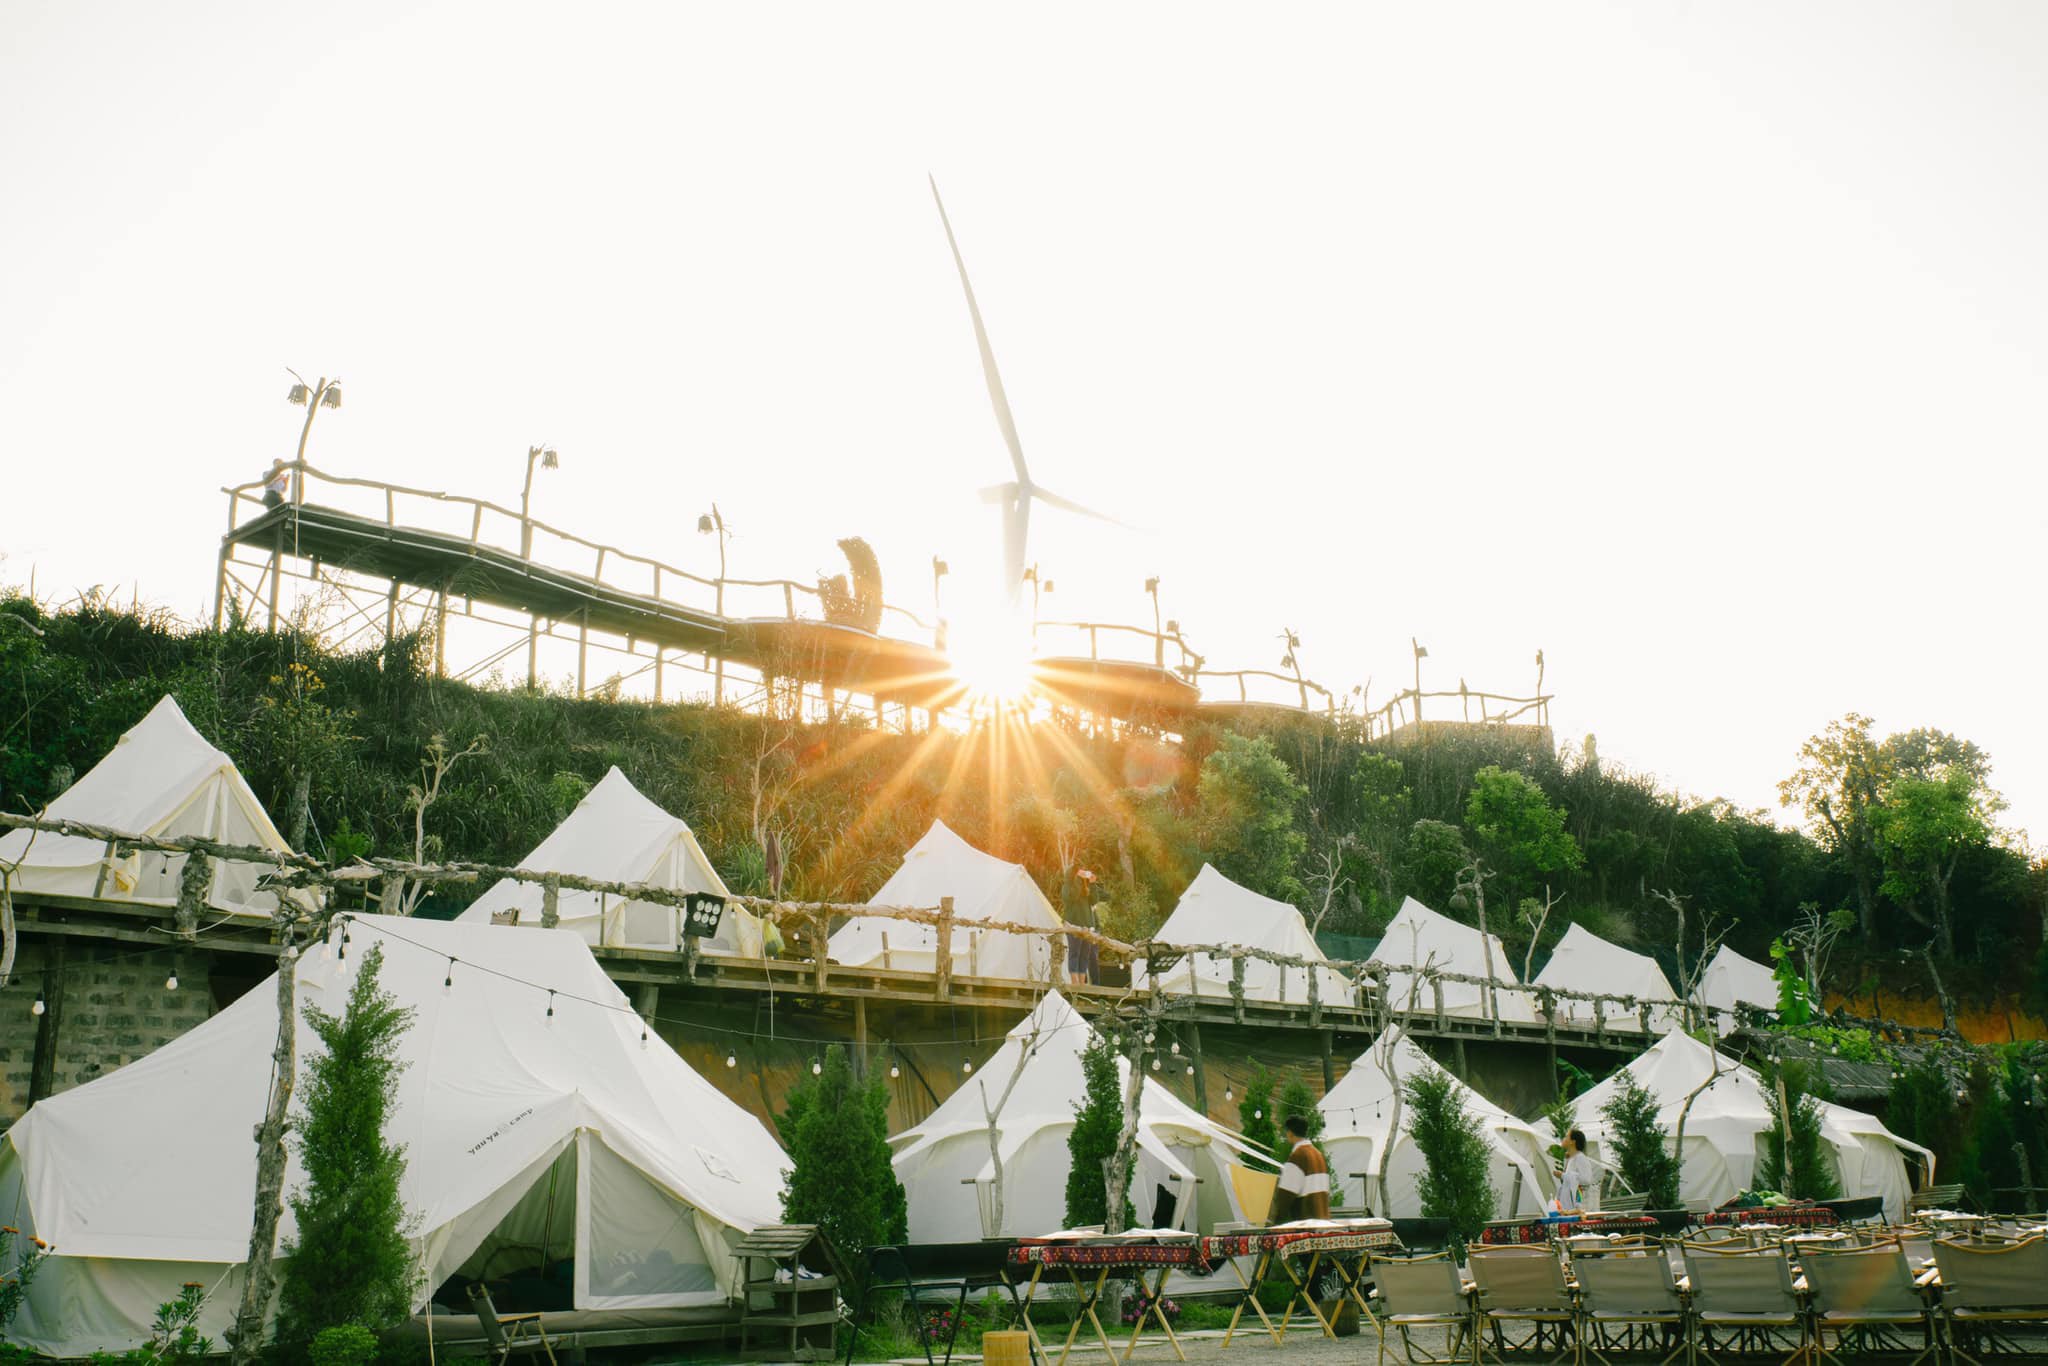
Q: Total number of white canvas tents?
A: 11